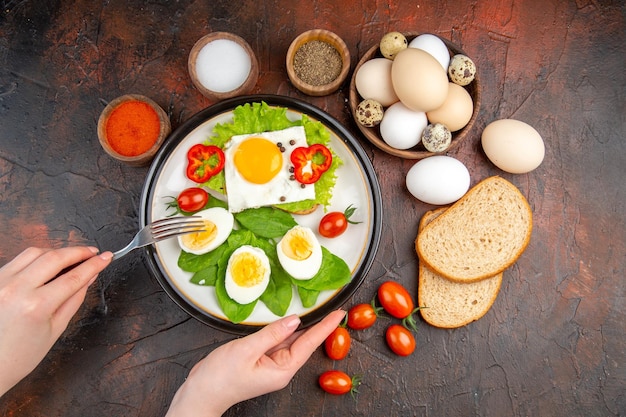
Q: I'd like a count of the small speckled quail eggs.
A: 4